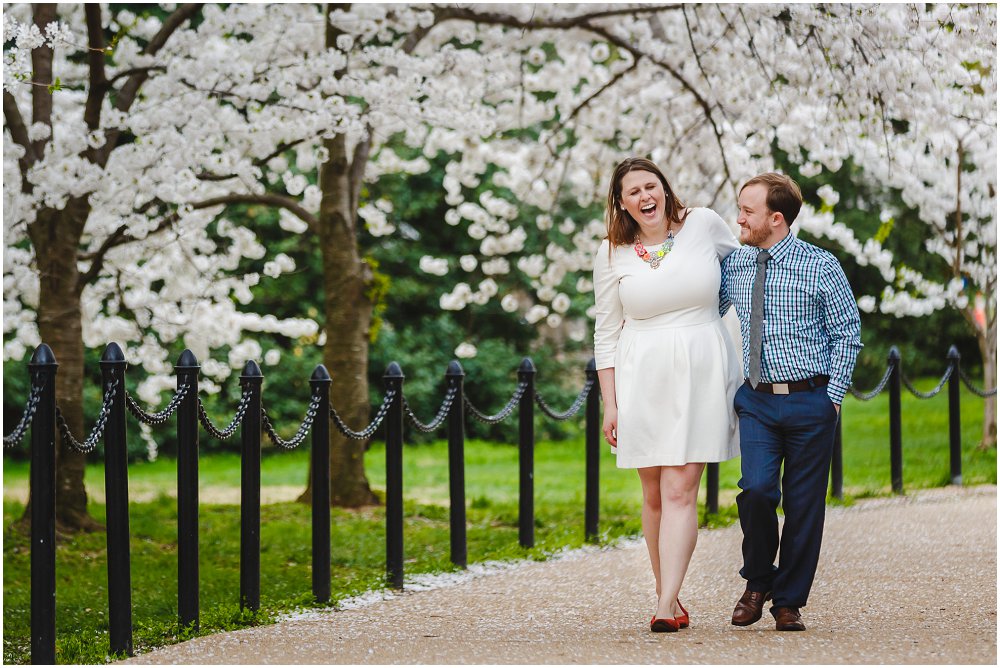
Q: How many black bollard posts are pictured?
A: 13